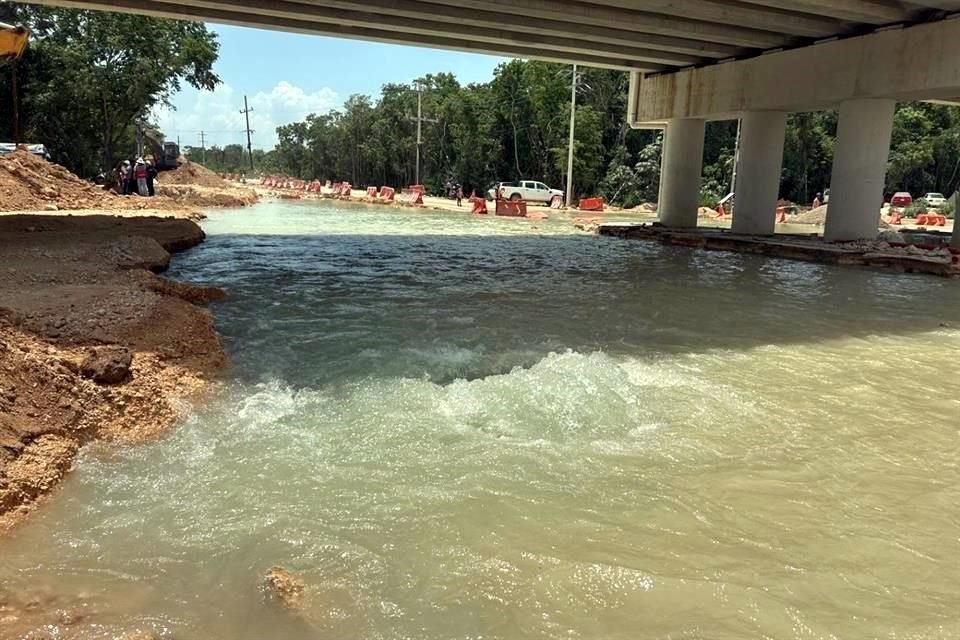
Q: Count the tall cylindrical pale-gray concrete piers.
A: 3